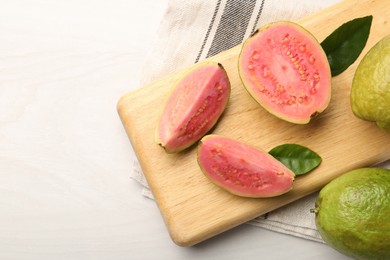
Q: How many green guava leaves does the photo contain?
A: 2